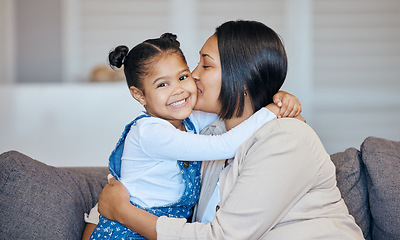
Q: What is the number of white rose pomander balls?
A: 0